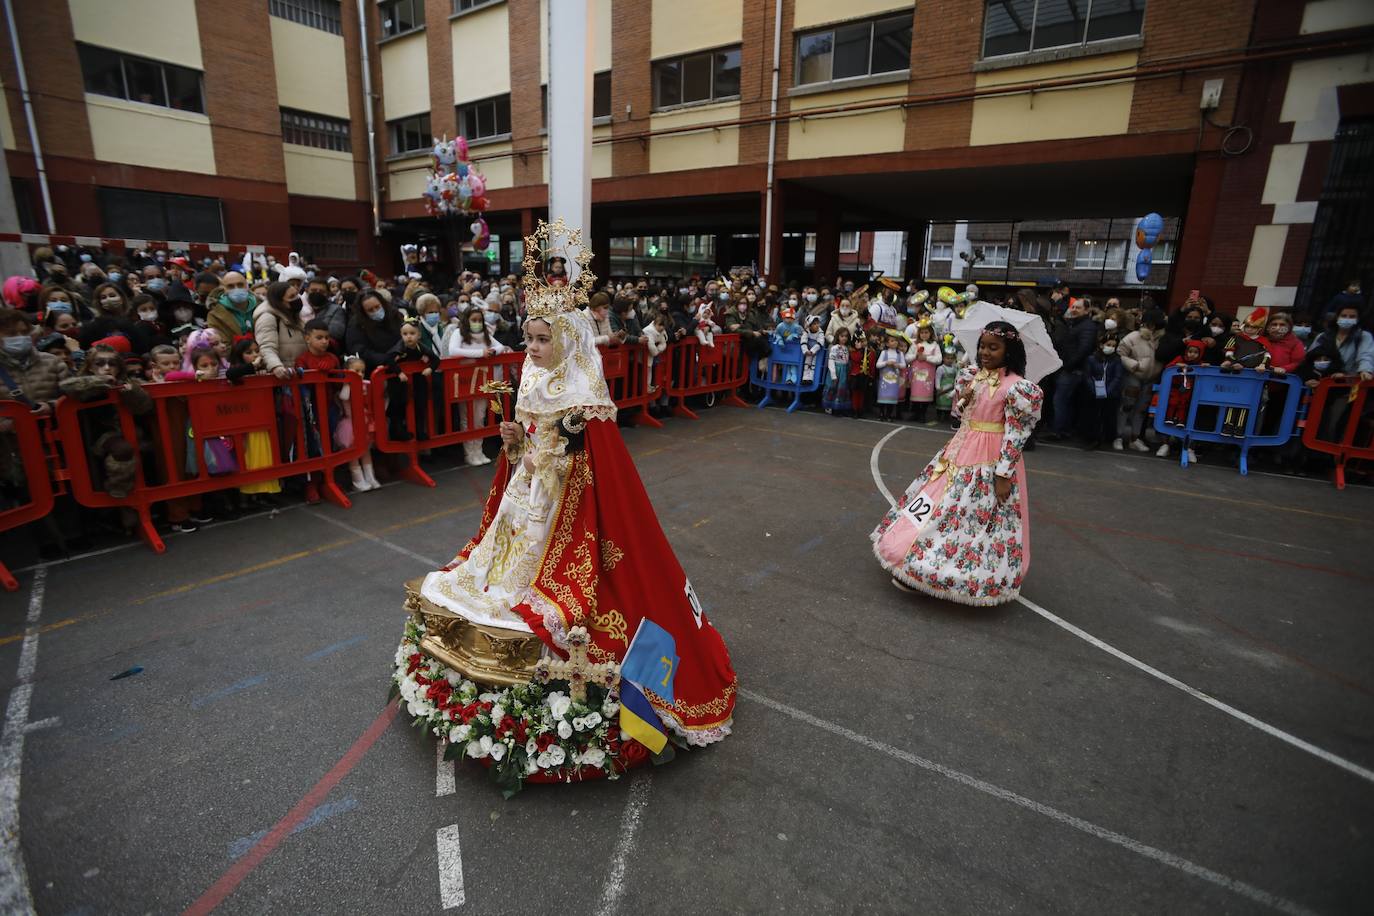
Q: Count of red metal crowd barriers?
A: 6